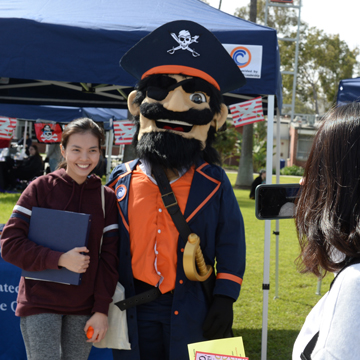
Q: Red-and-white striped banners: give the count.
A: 3